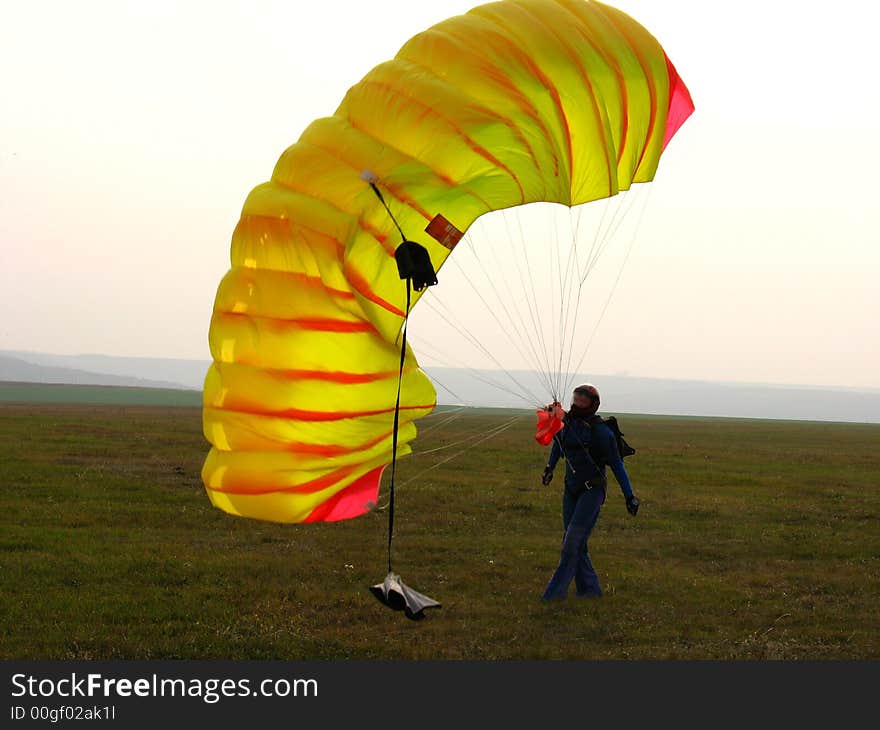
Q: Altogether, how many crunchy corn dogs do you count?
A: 0